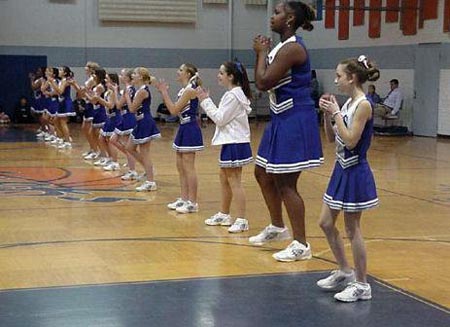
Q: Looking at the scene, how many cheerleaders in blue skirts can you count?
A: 12